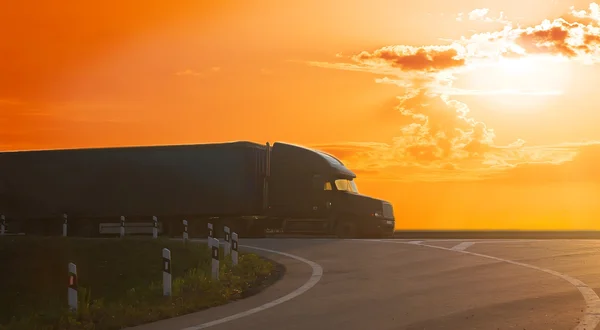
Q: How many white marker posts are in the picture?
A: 11